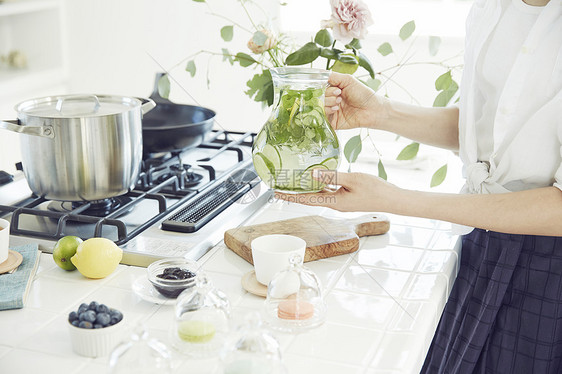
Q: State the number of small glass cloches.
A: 4